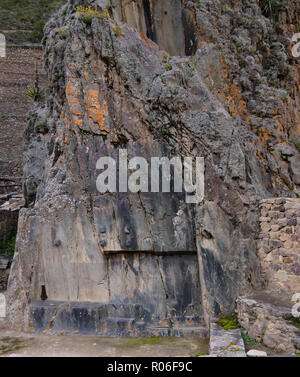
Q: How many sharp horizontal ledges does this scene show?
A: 1